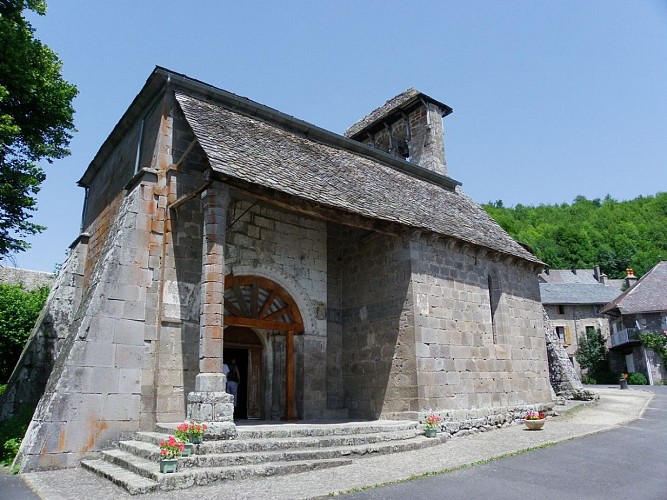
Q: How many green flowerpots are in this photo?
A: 4